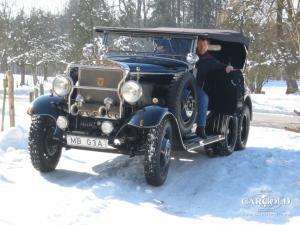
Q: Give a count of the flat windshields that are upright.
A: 1